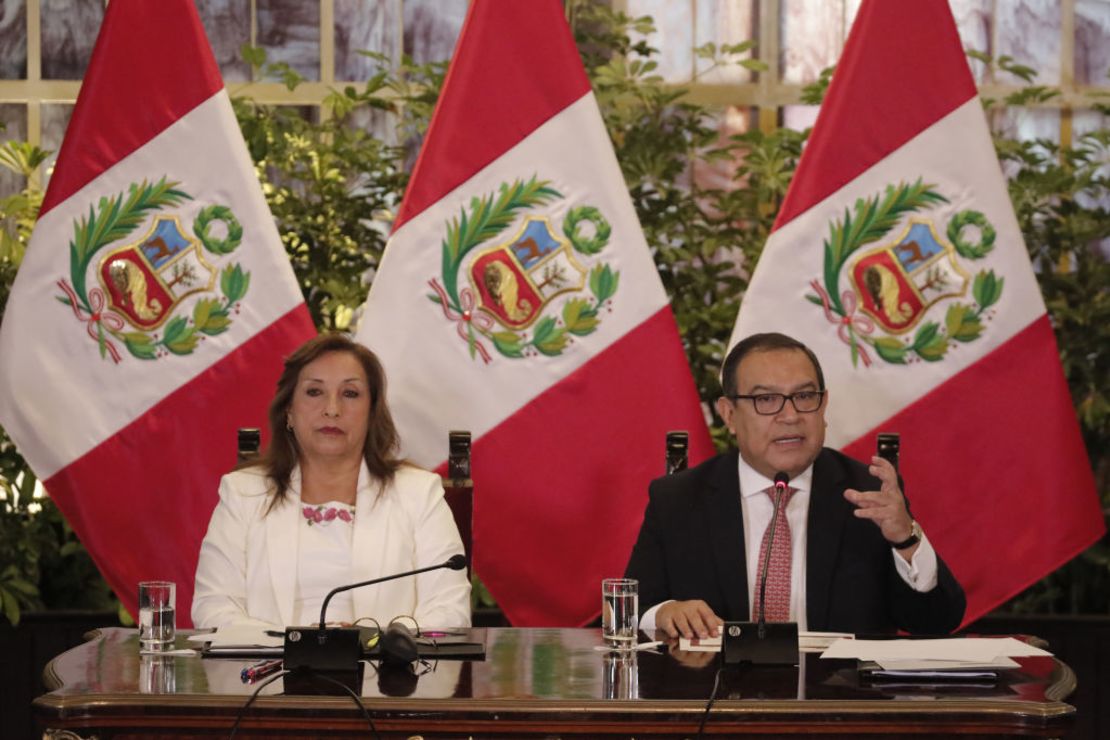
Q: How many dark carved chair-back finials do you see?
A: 4